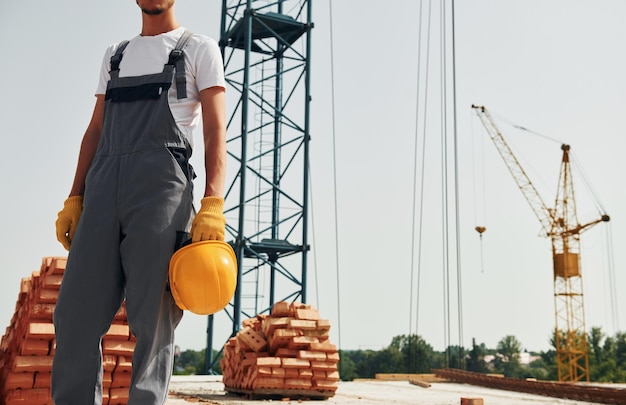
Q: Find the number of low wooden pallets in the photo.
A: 1